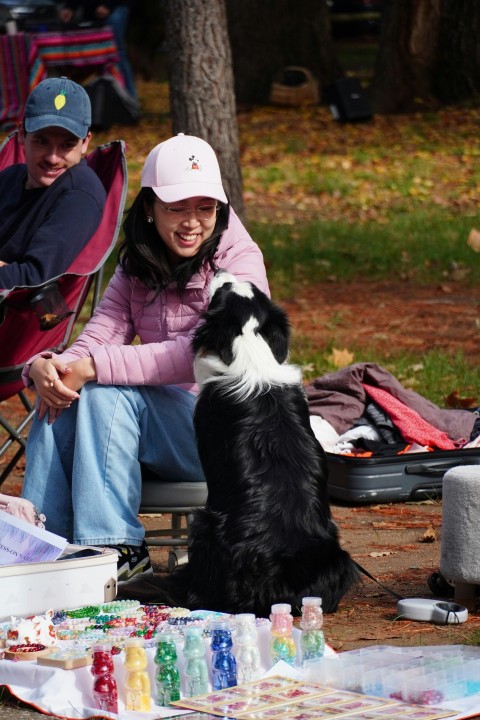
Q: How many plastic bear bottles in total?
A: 8